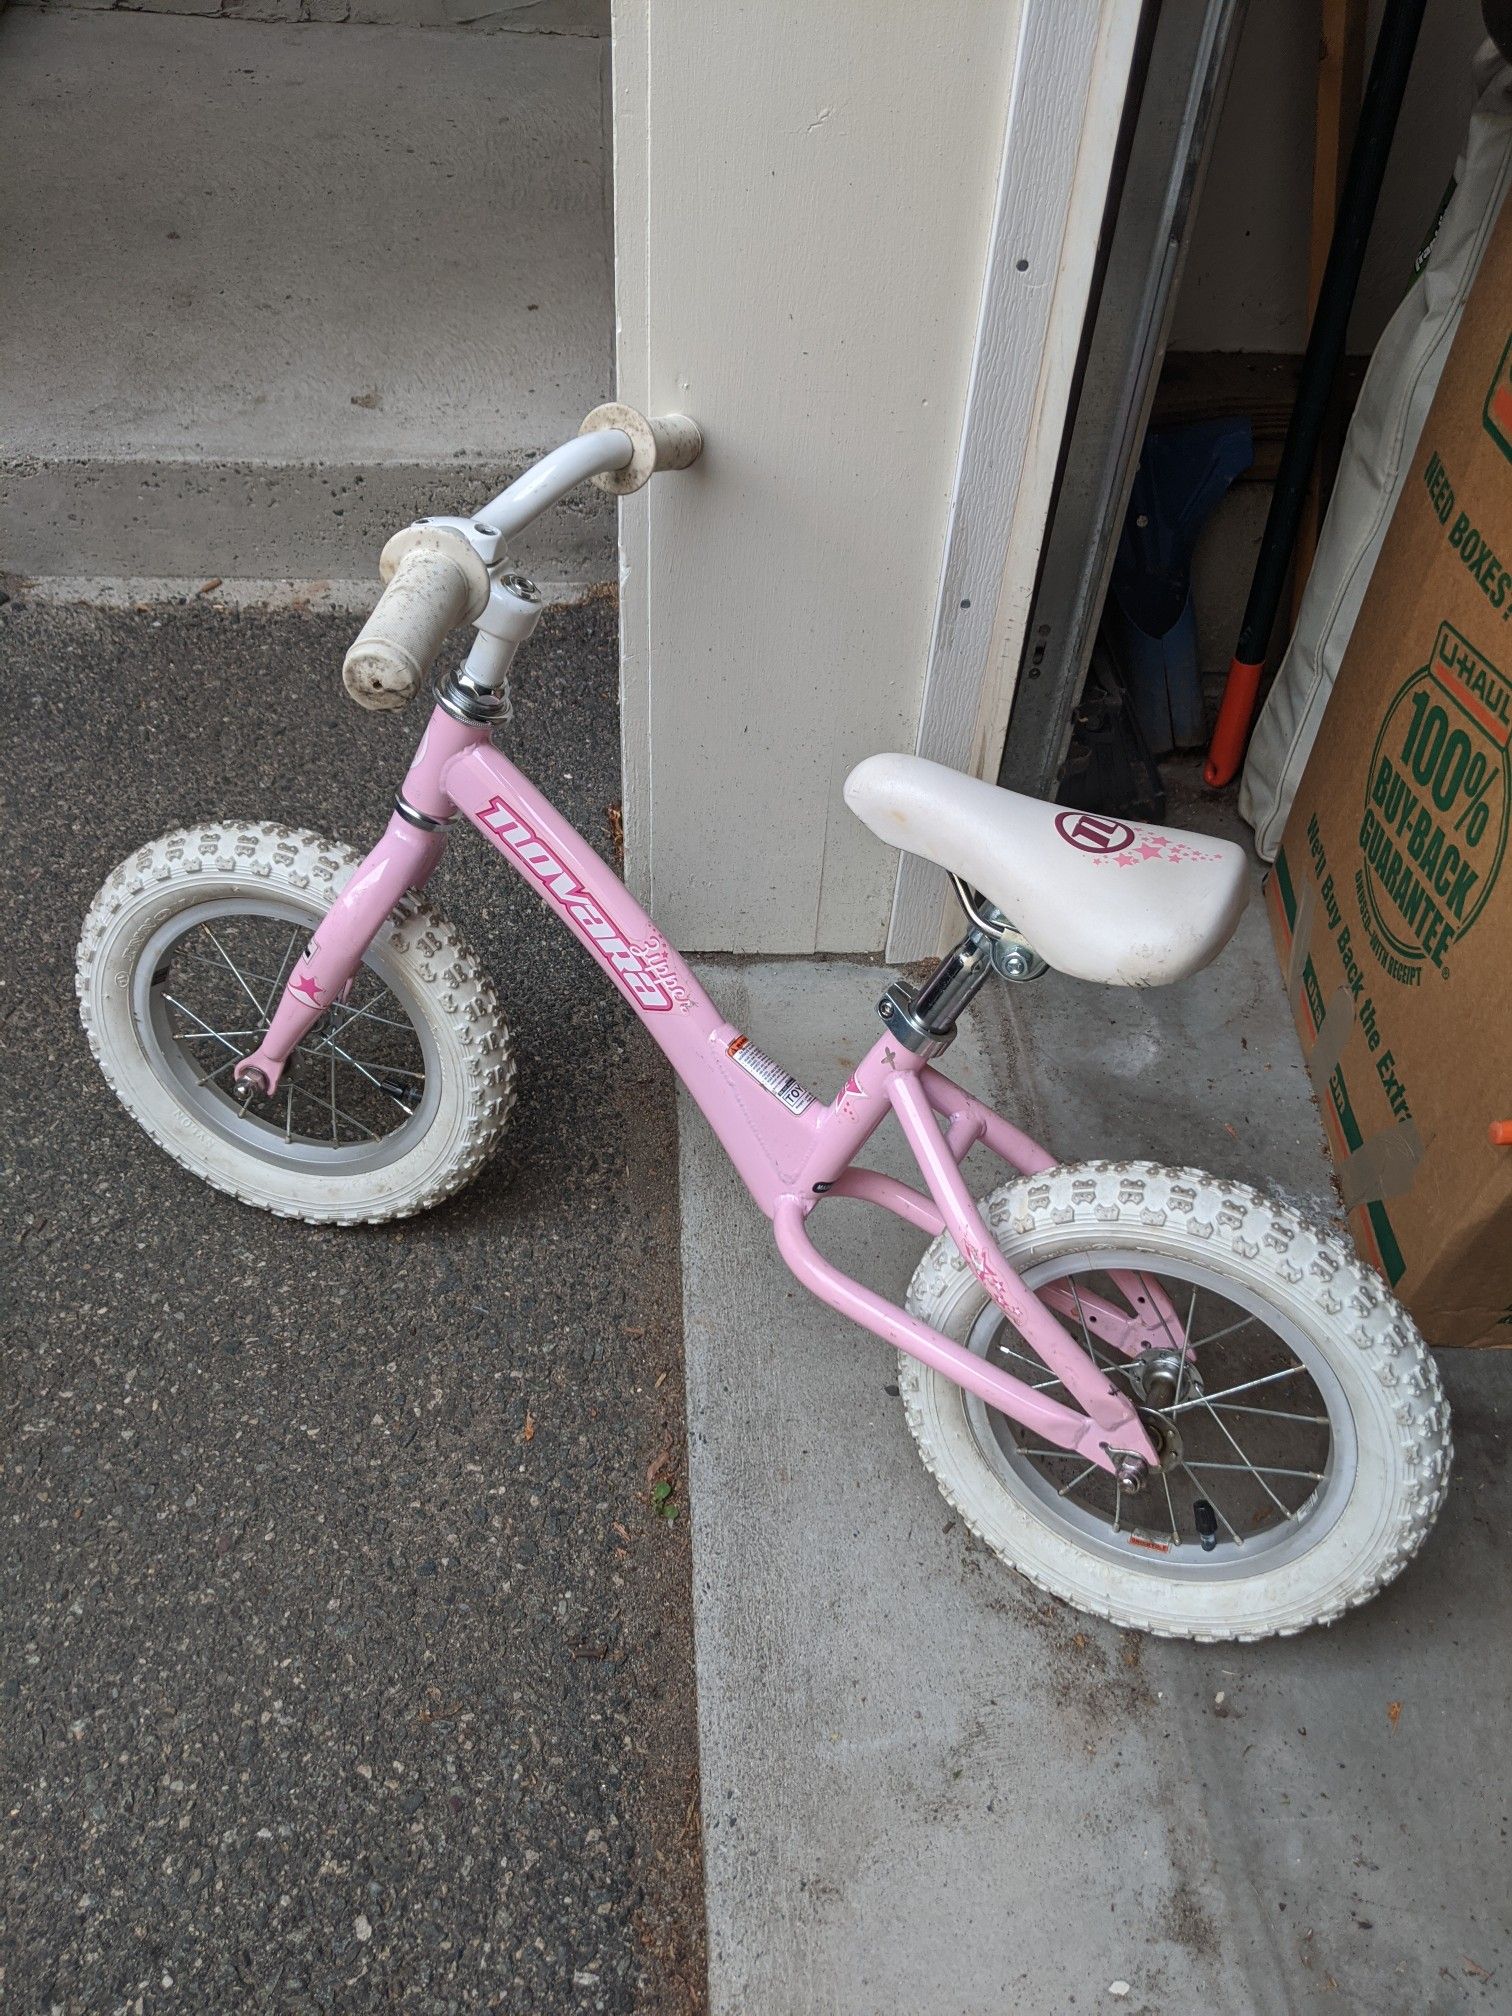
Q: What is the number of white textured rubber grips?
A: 2